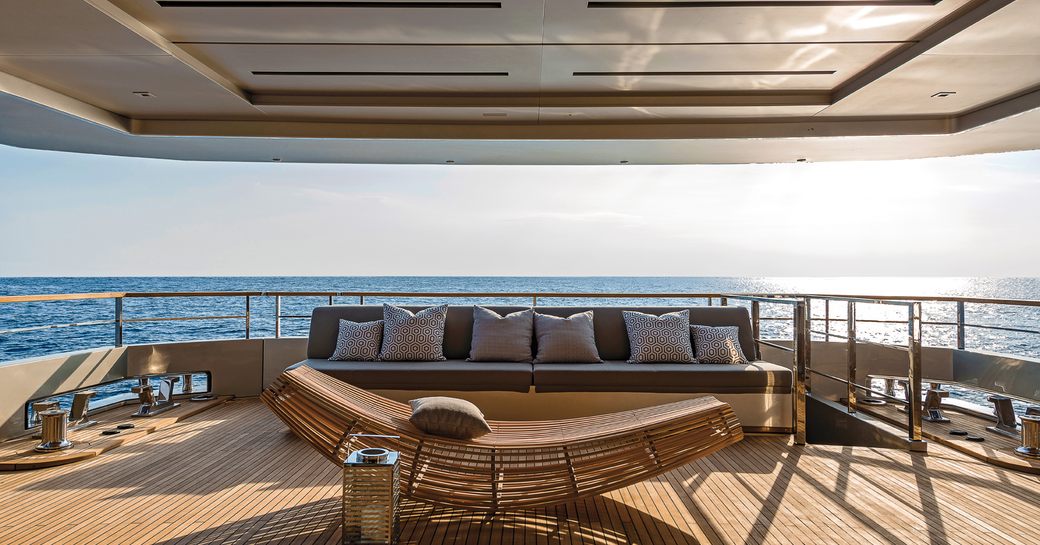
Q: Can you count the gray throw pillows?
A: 3